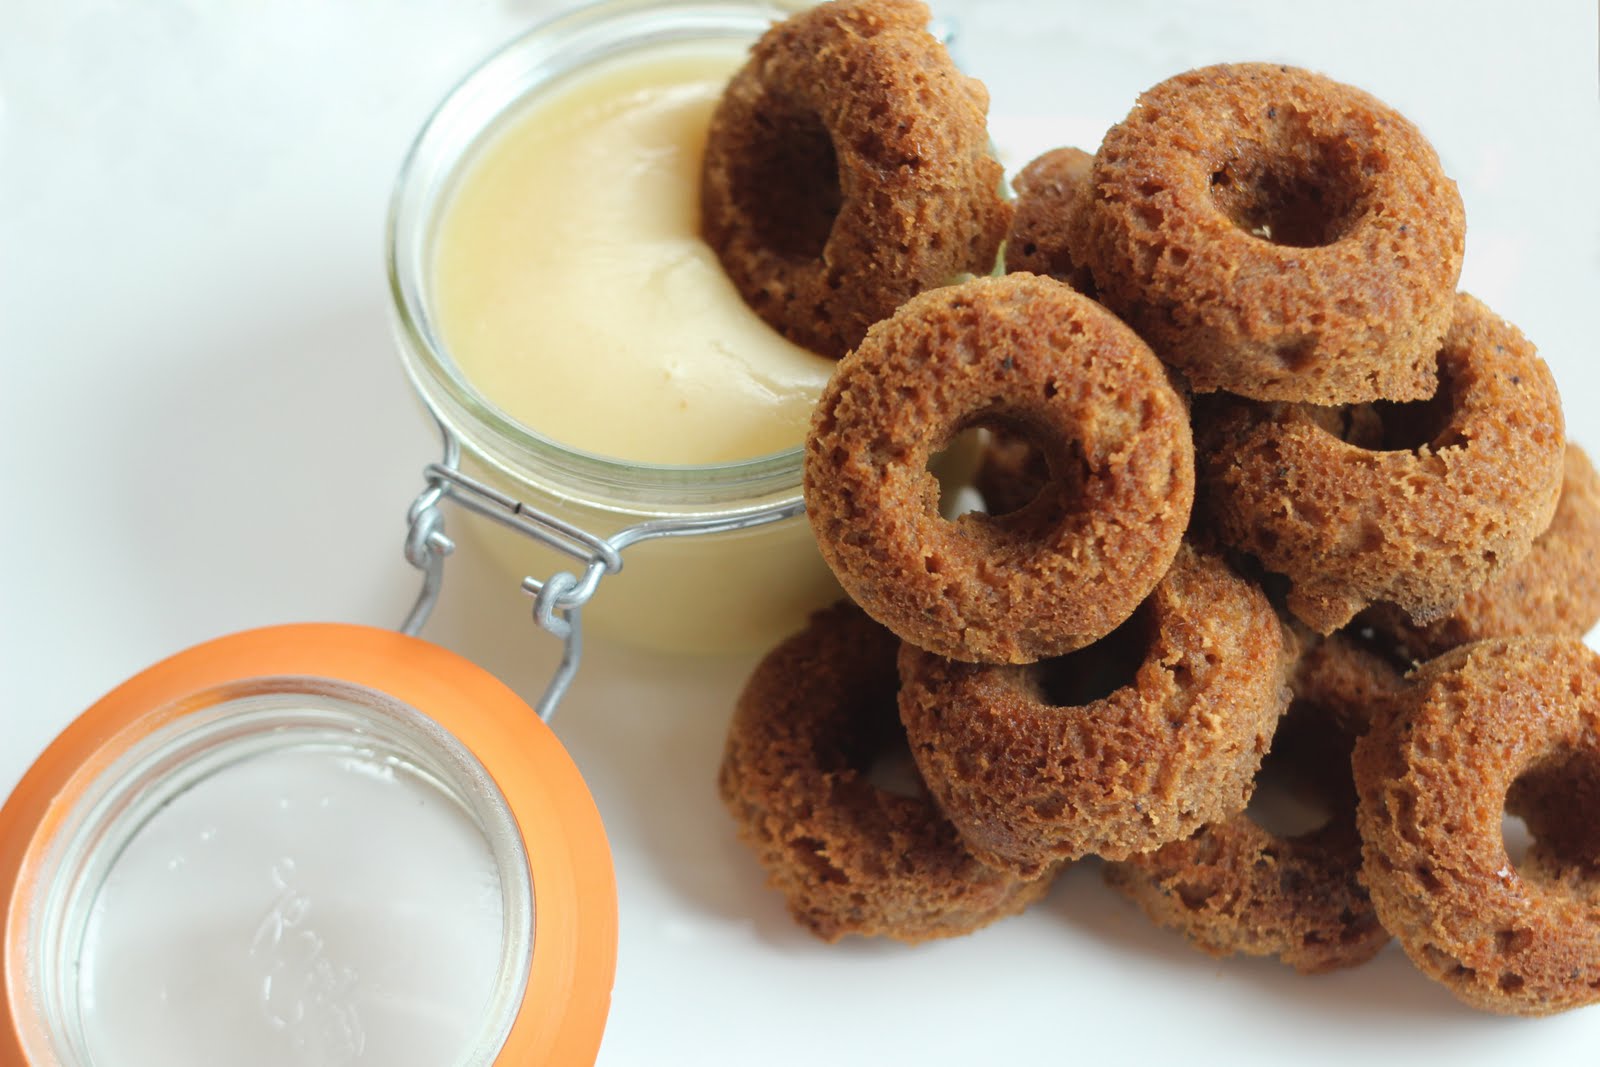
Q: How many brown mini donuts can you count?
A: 10